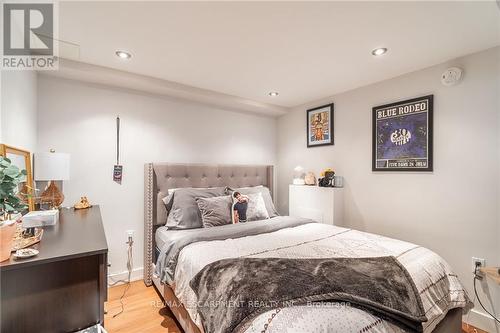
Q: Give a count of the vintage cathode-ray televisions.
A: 0